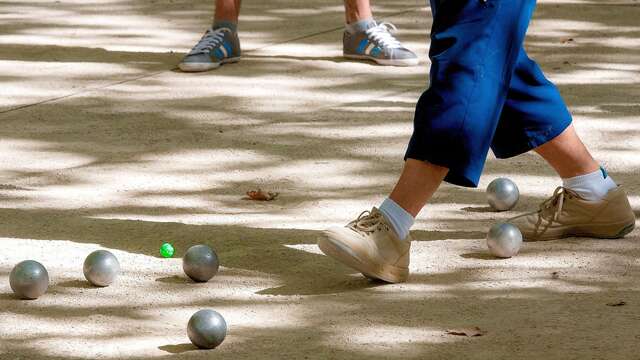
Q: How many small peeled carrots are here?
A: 0